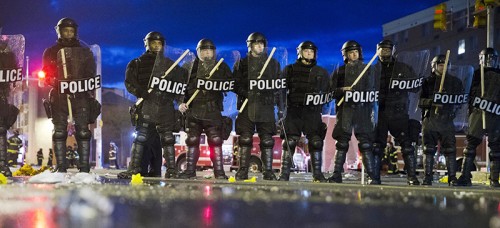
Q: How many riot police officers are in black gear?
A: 10